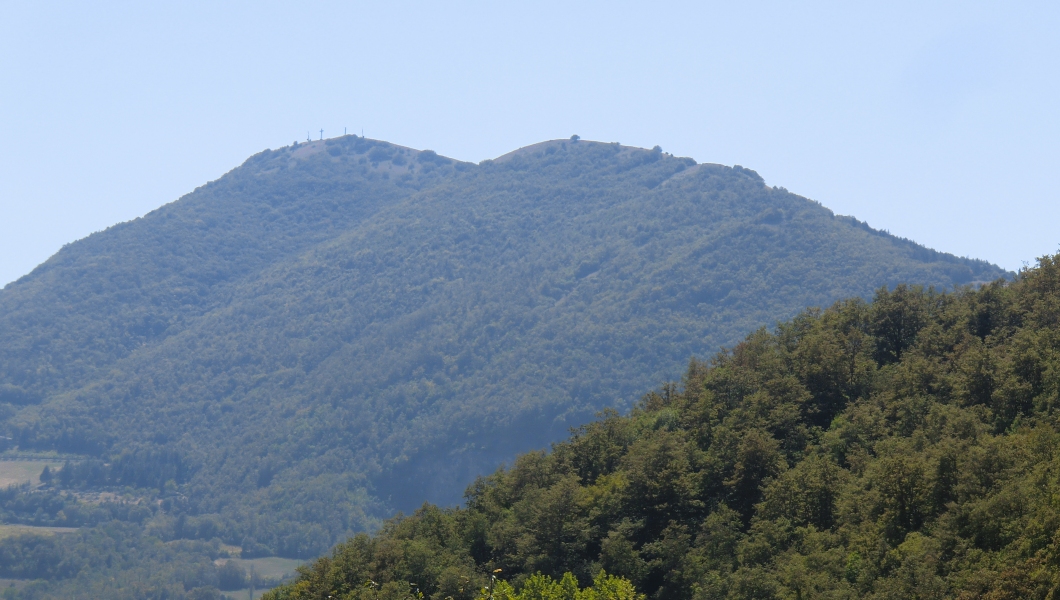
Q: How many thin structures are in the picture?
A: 4